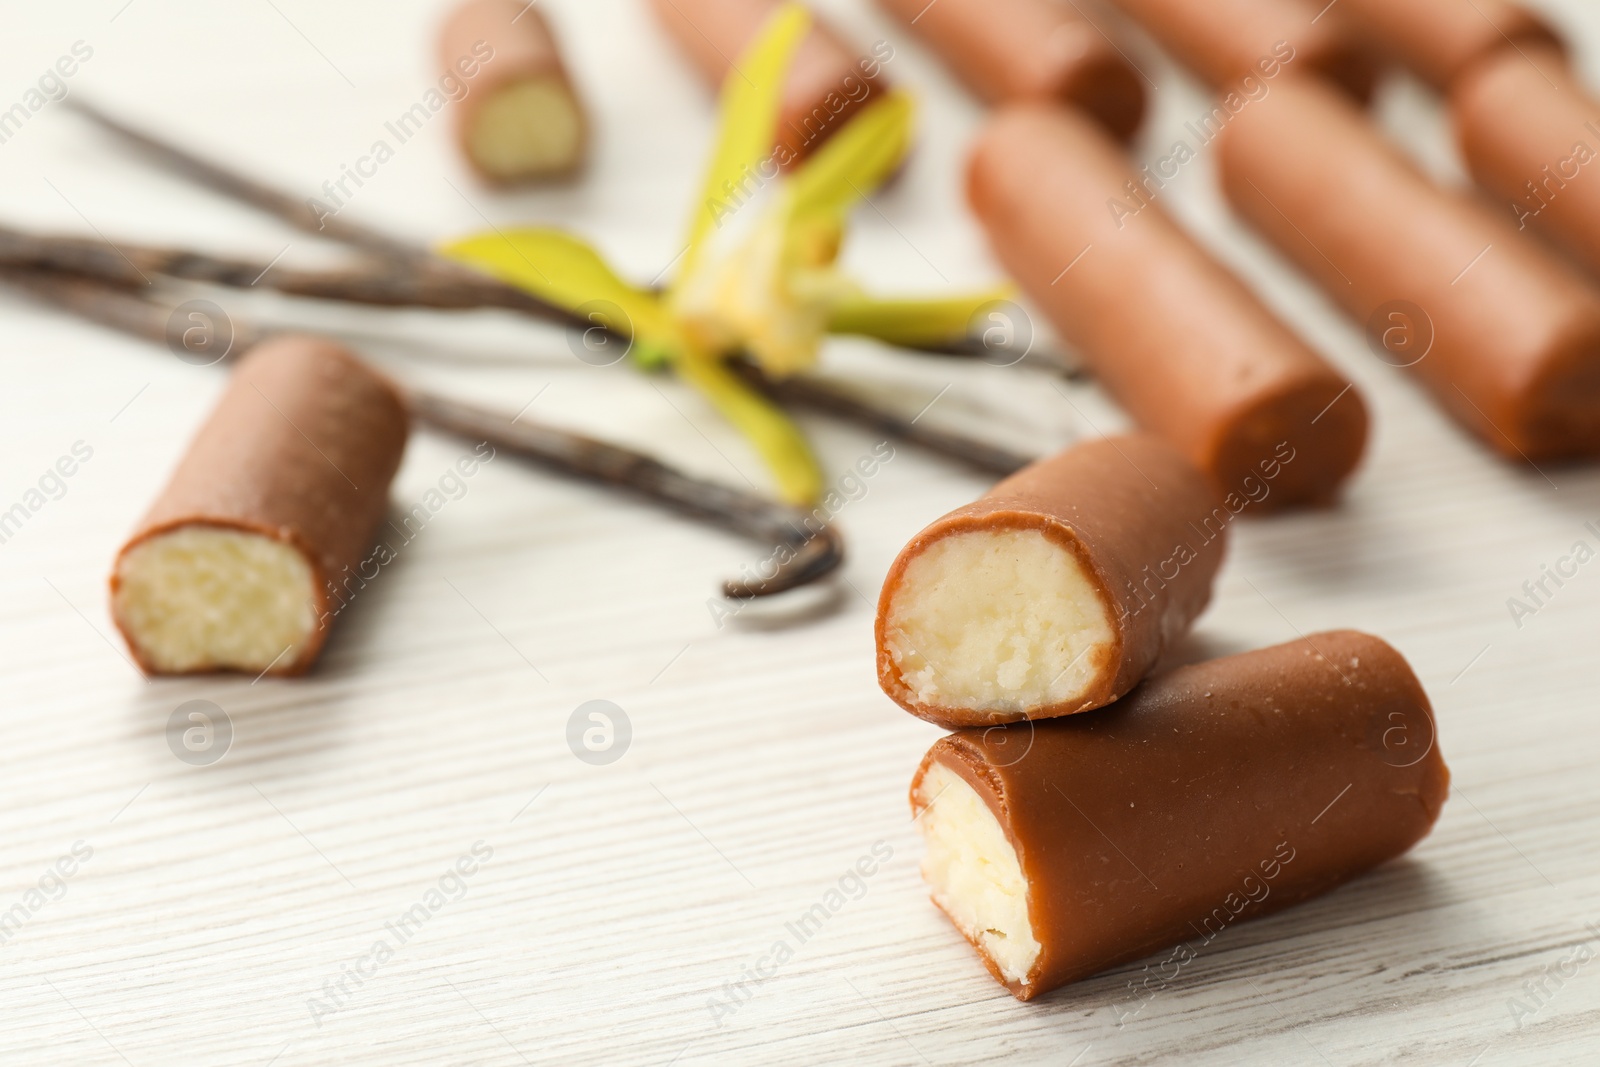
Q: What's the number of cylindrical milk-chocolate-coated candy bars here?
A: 11